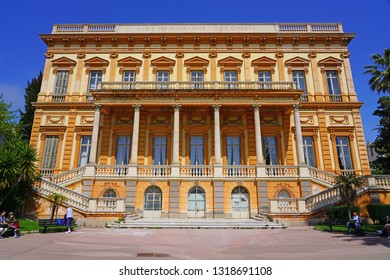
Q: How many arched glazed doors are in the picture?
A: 3